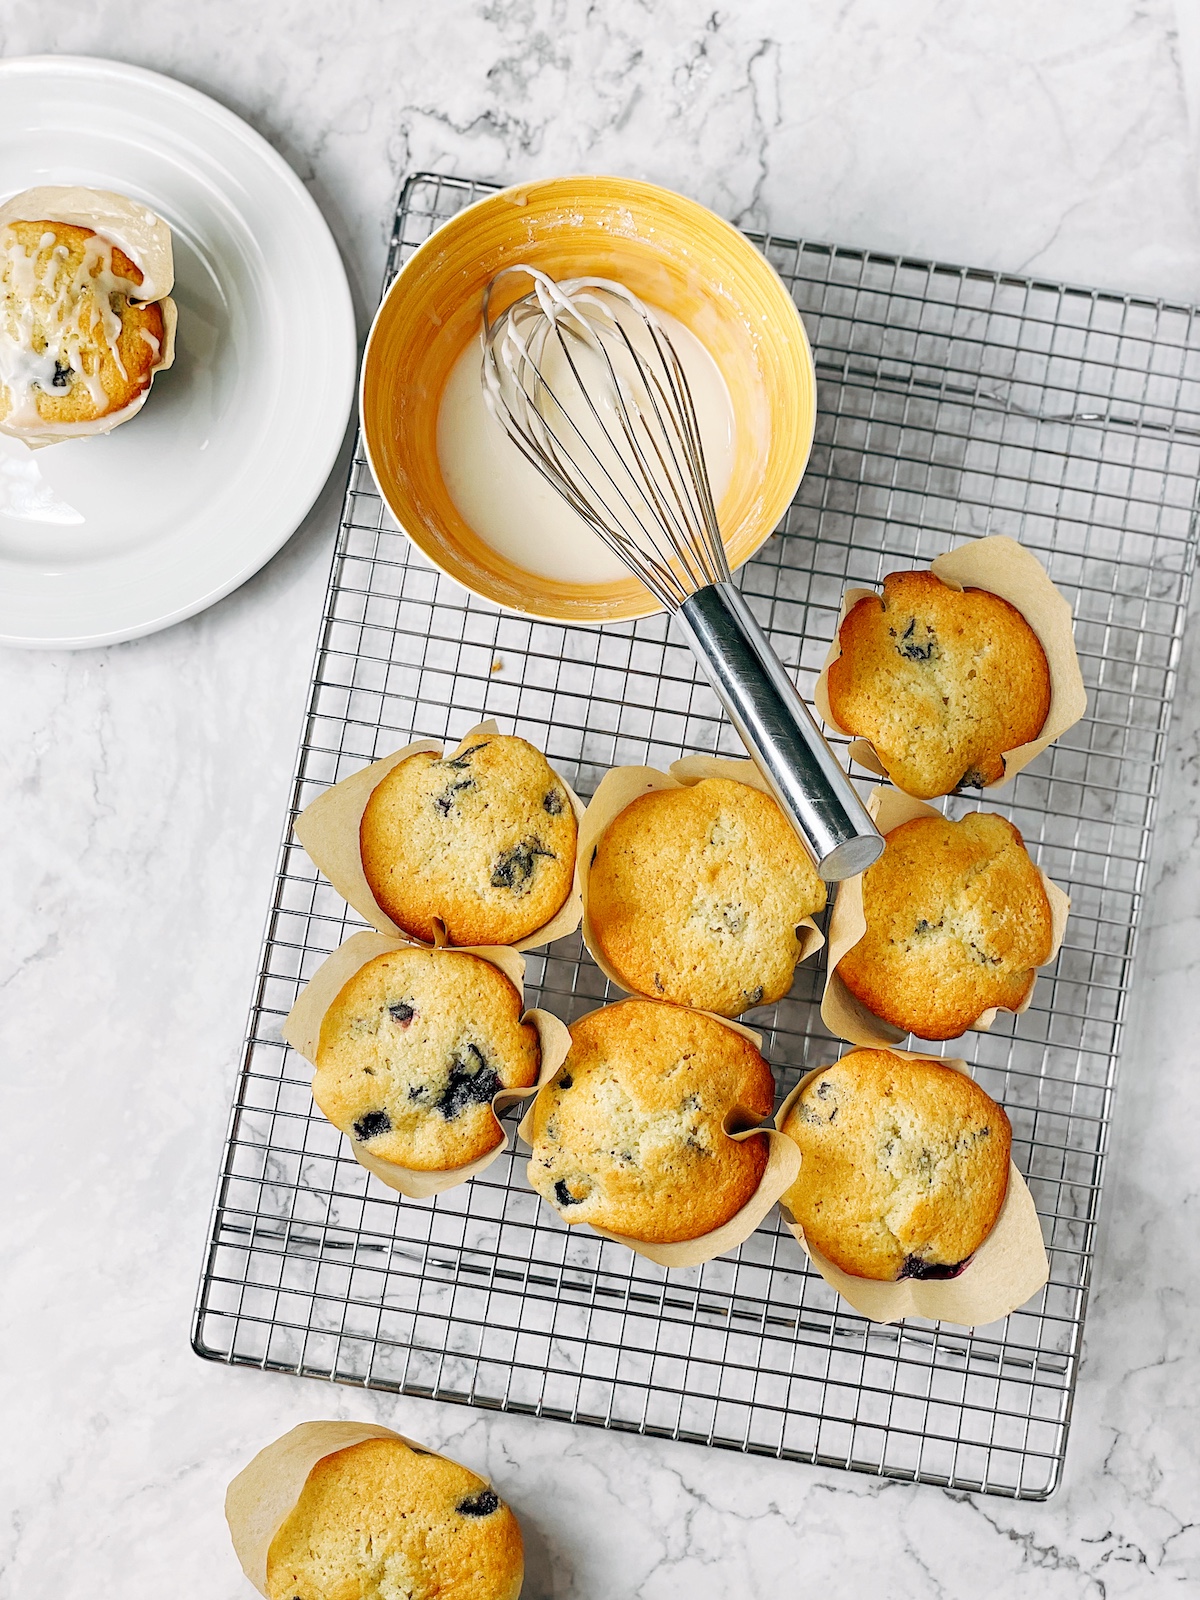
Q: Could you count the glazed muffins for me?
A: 1